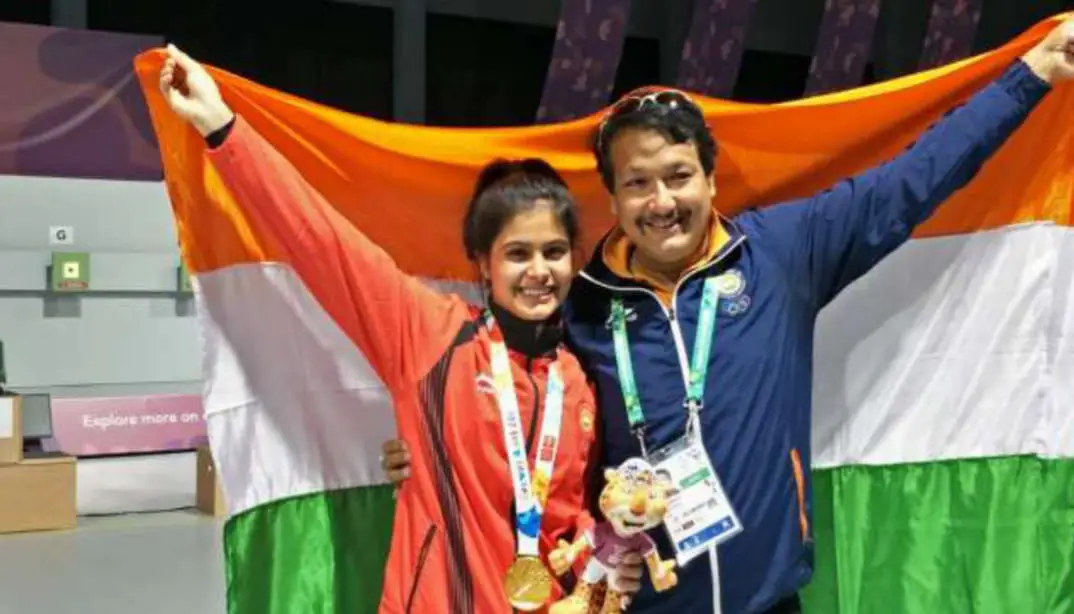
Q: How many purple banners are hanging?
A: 4